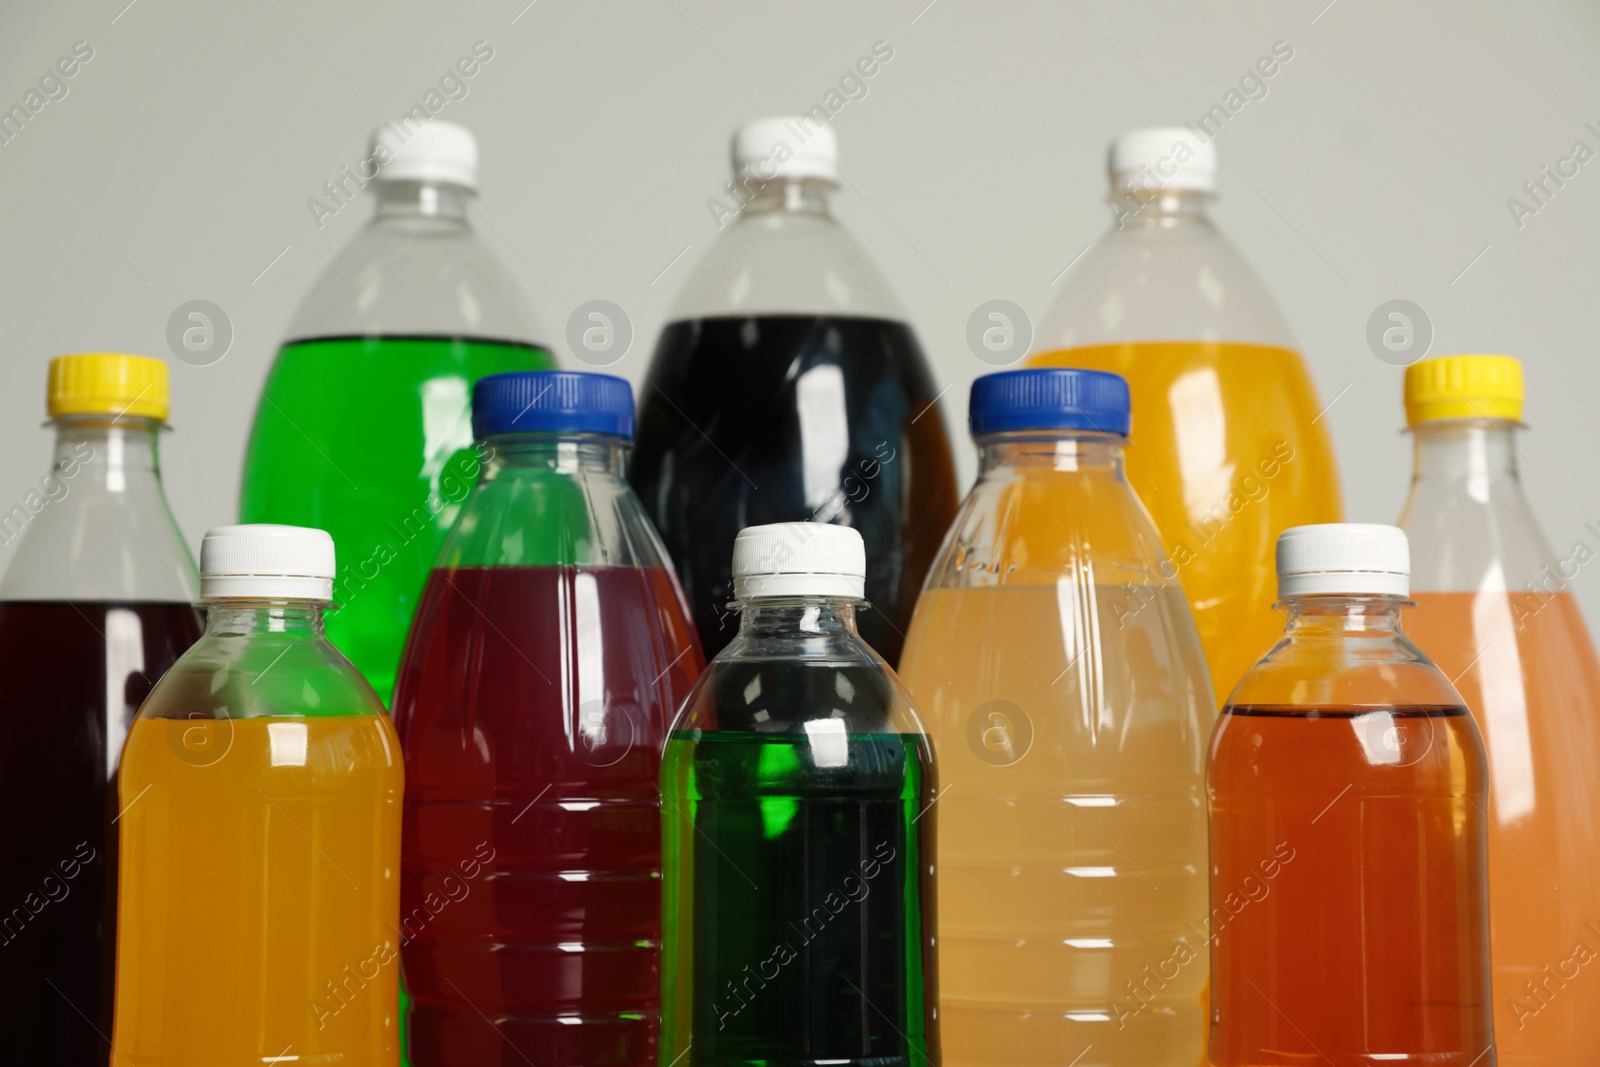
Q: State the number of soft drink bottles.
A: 10